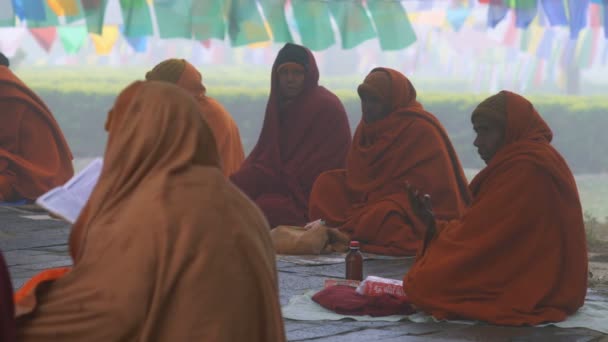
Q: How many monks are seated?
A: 6